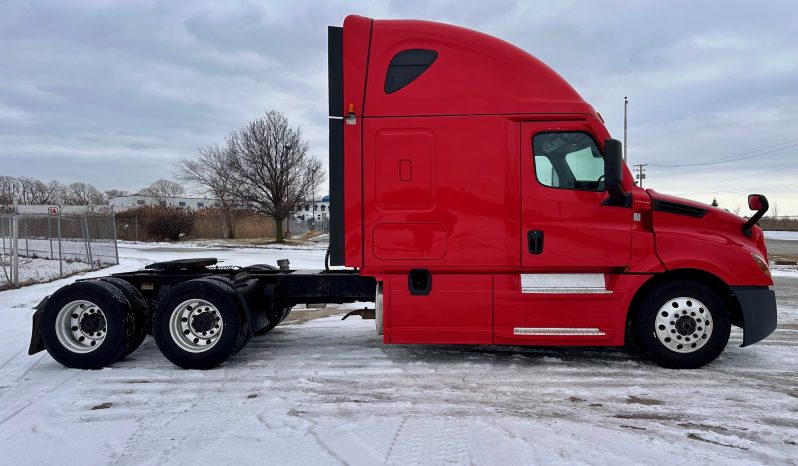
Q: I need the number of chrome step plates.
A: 2